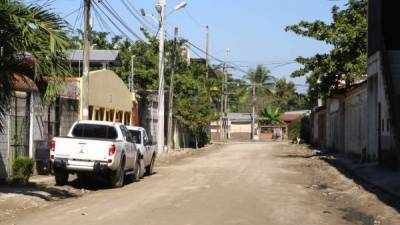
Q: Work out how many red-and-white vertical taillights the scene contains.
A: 2